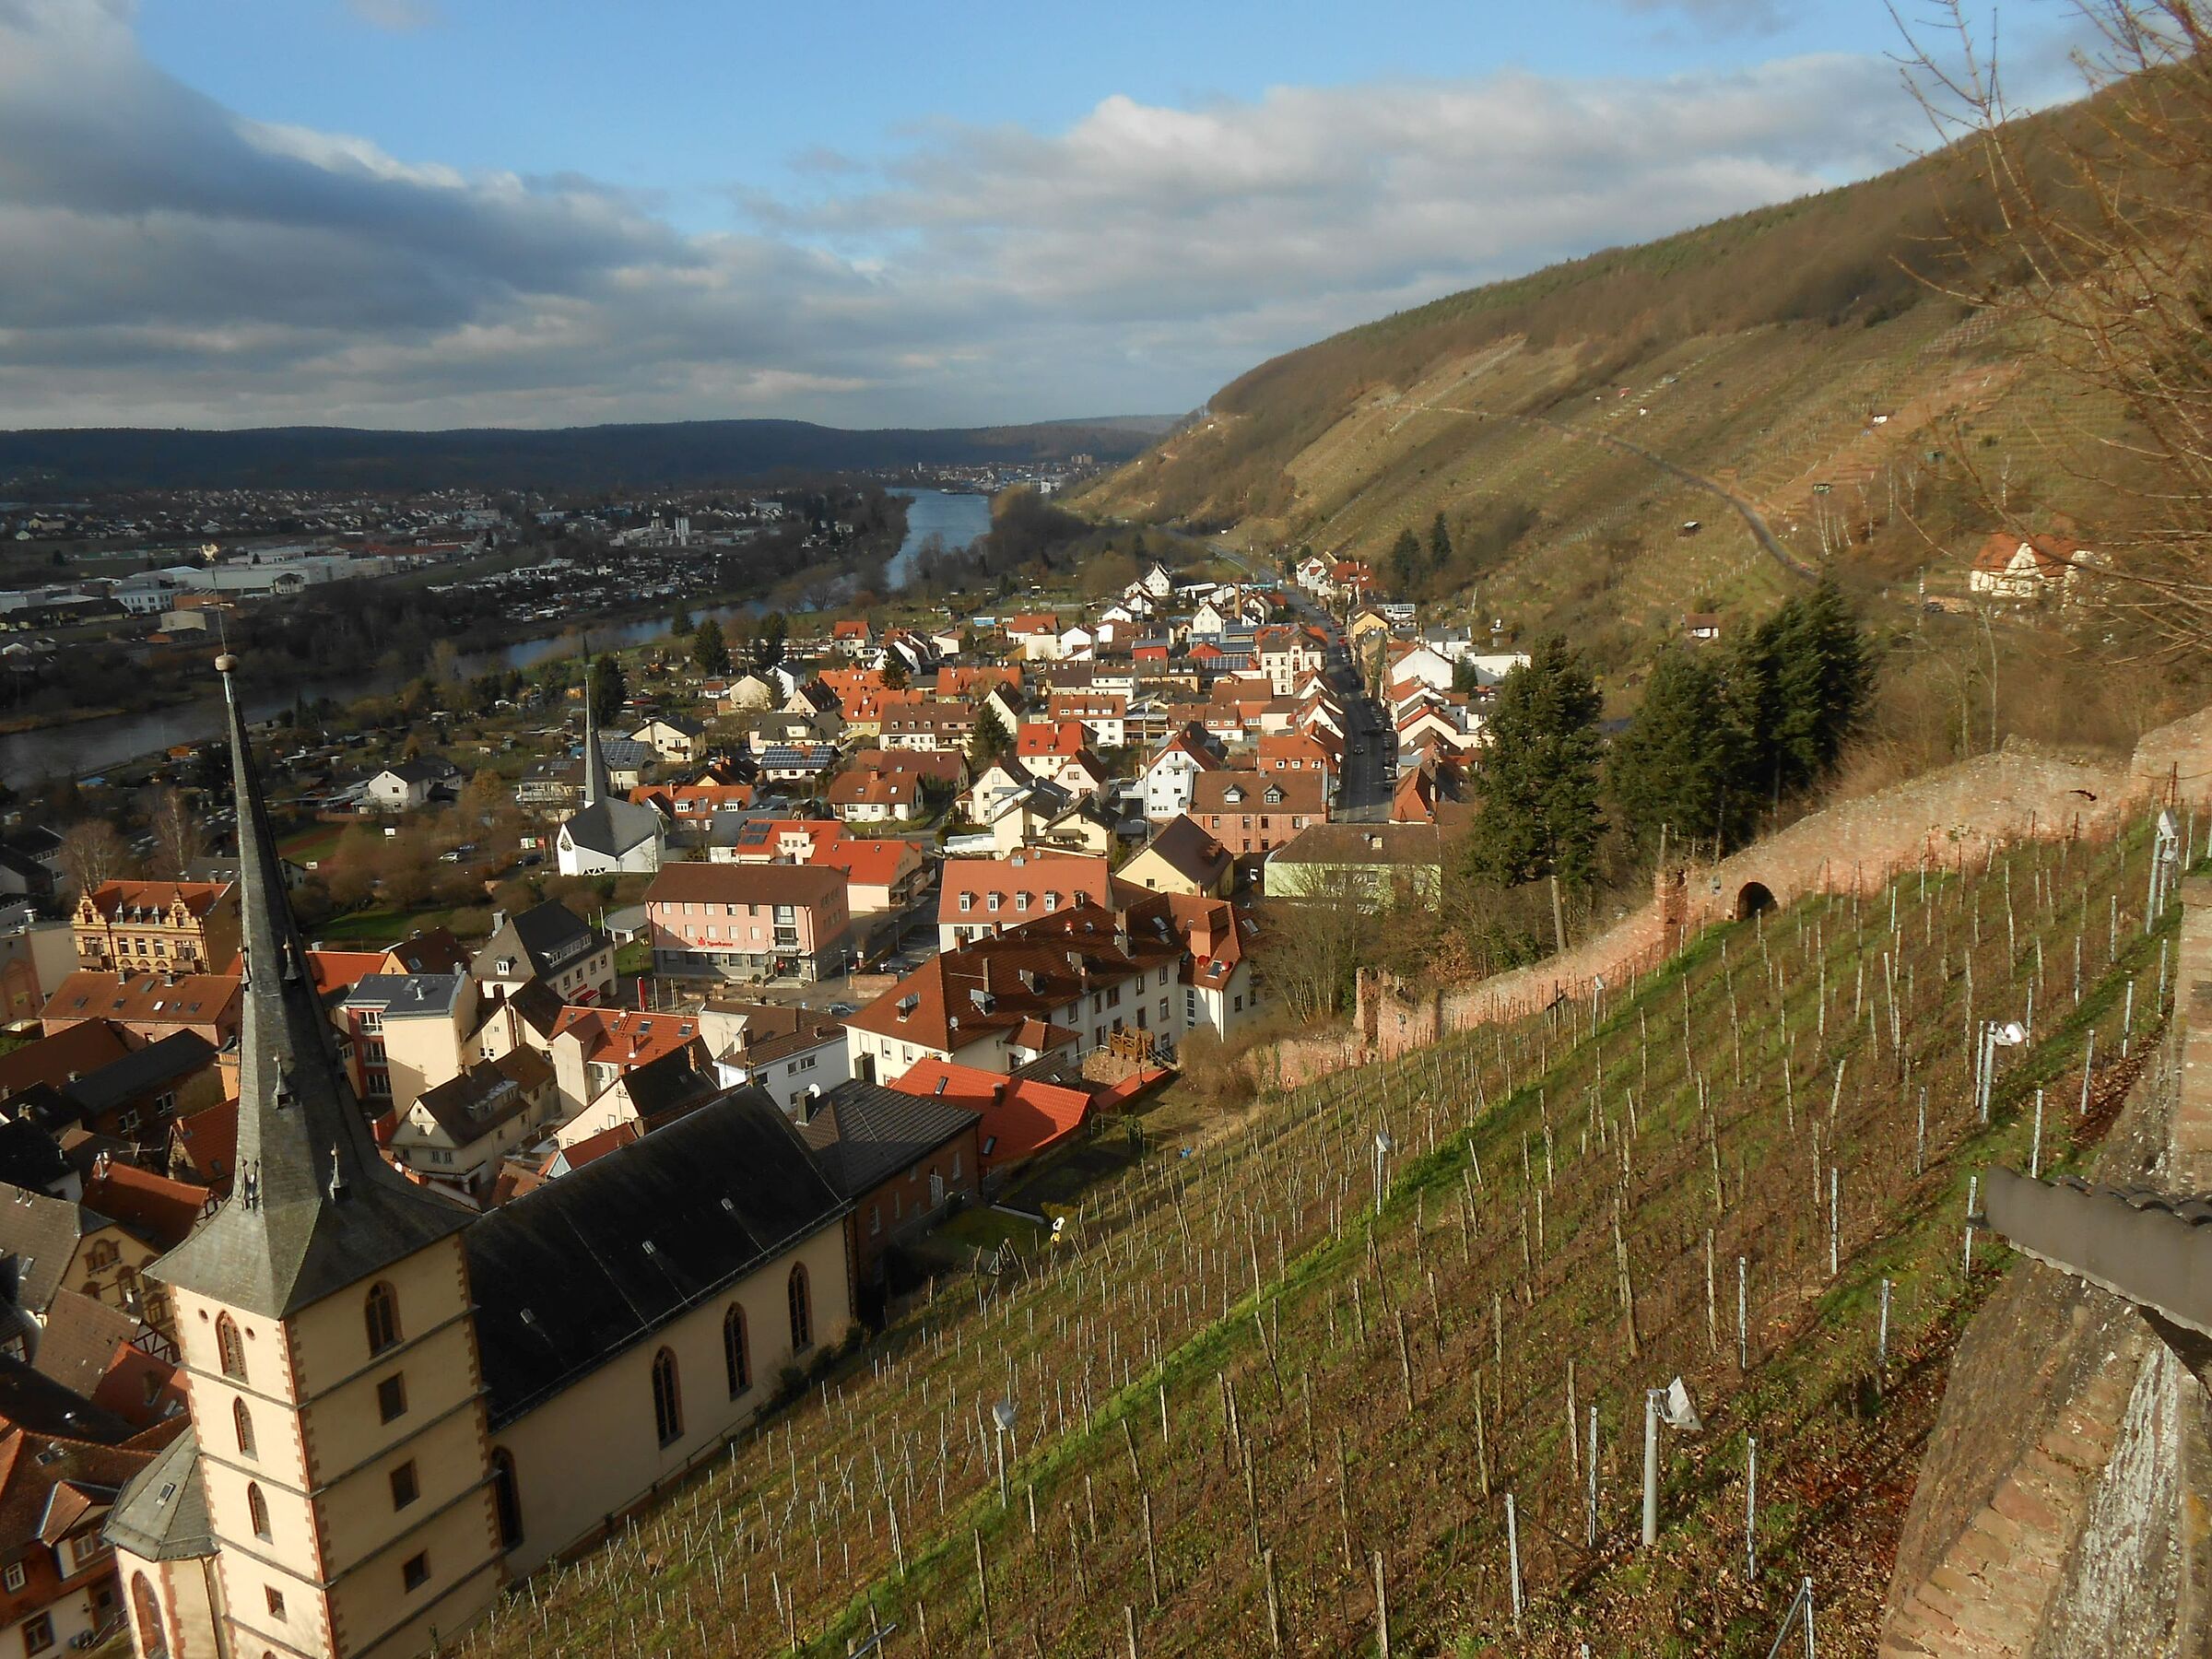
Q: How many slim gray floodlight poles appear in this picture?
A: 6